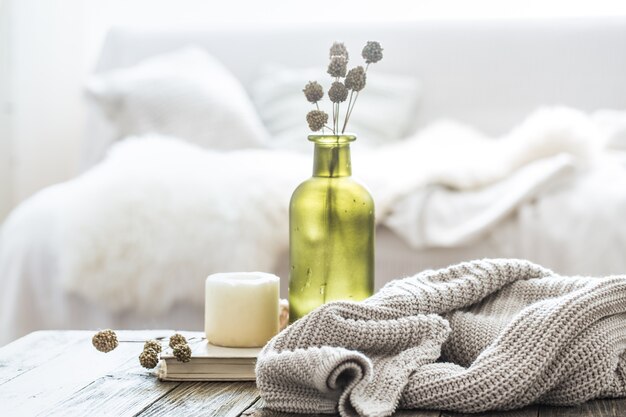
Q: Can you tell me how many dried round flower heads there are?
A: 12